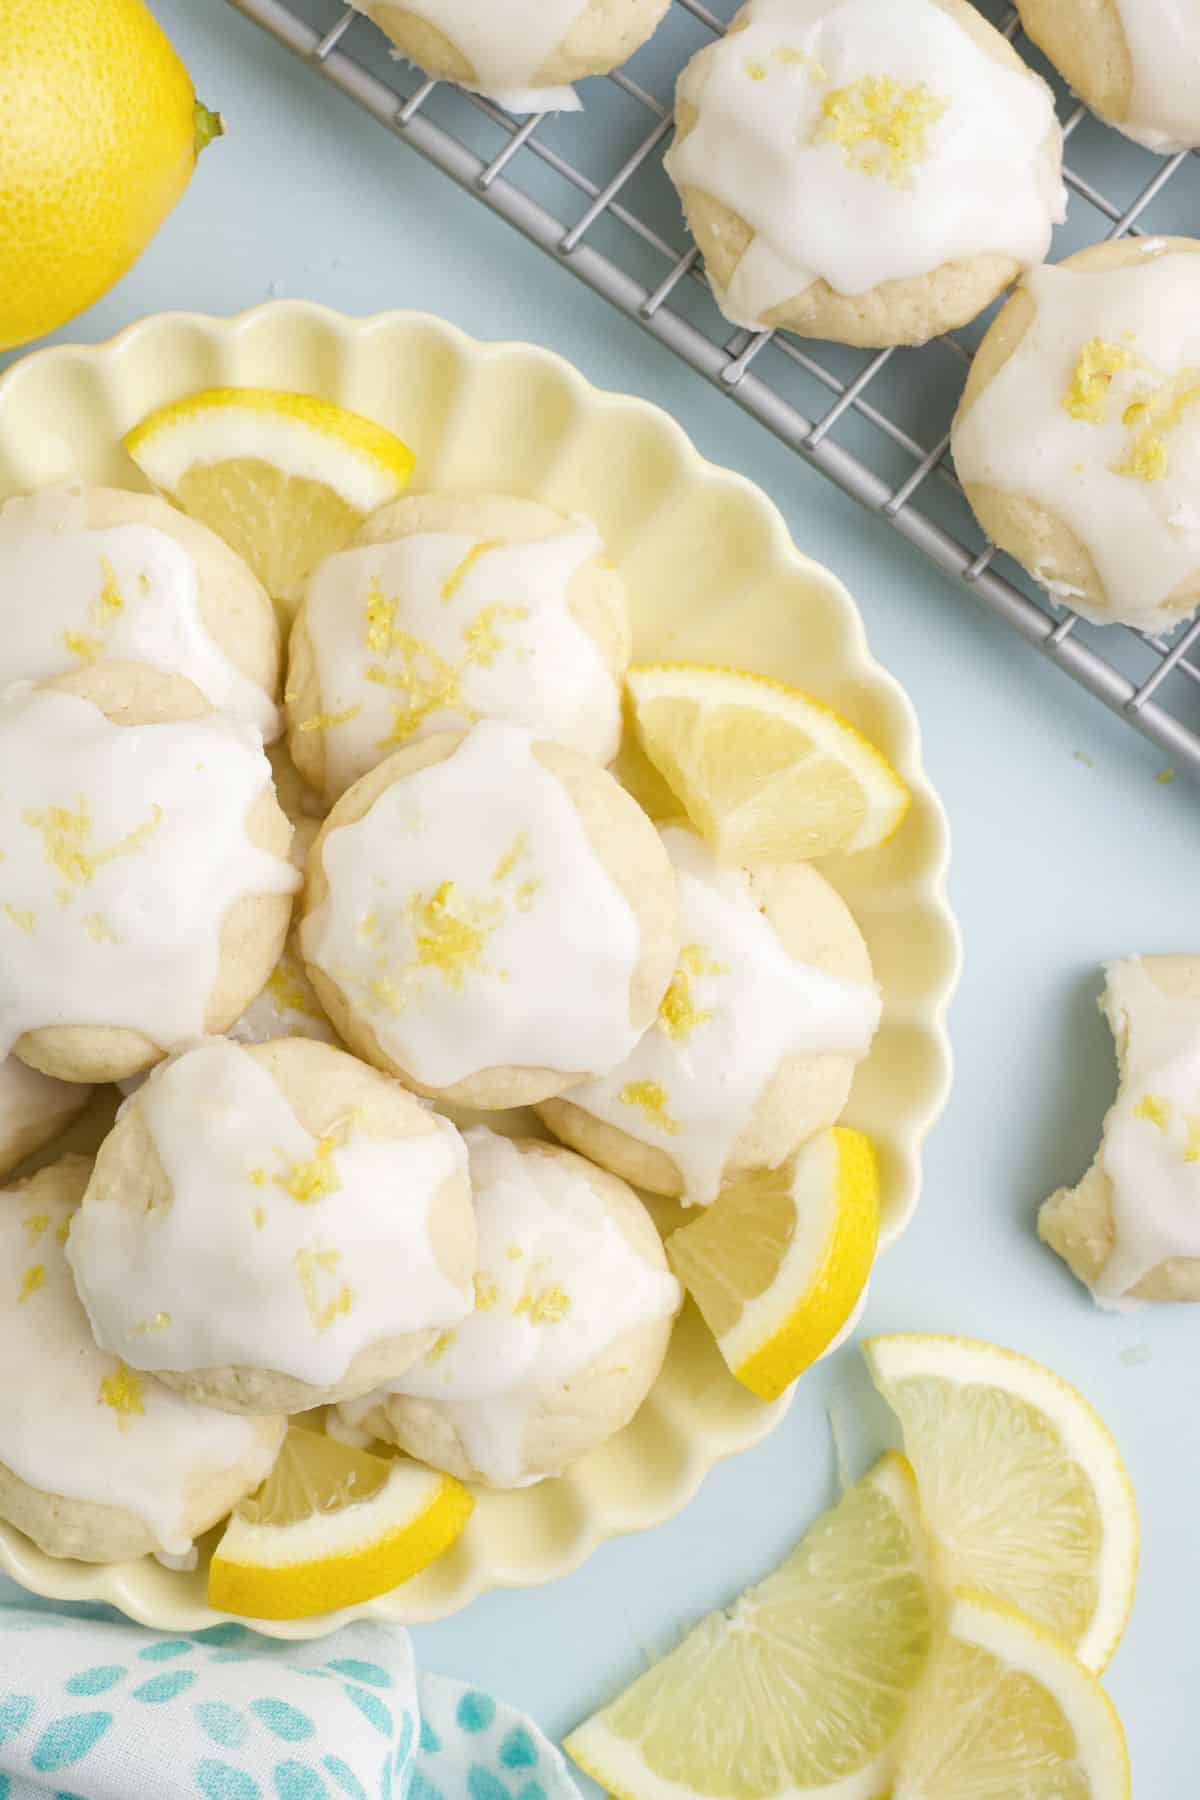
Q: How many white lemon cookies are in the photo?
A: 15